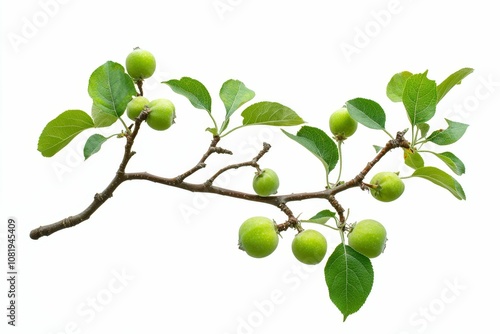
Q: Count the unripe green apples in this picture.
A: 9